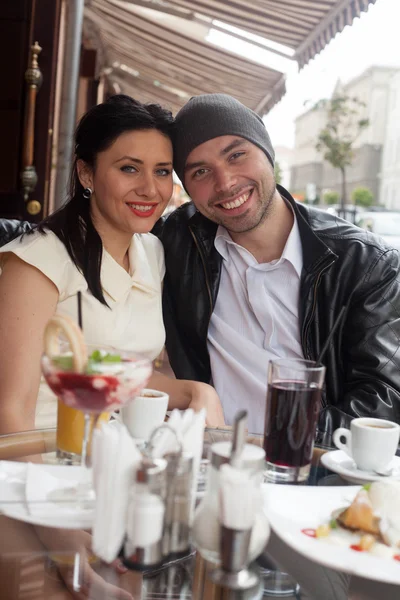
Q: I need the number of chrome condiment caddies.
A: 1